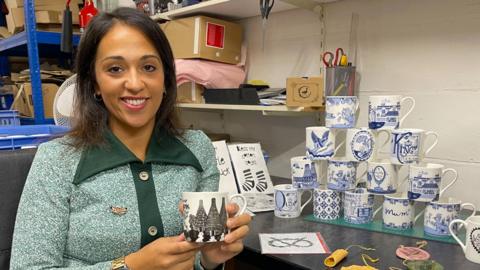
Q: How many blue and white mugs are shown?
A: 14